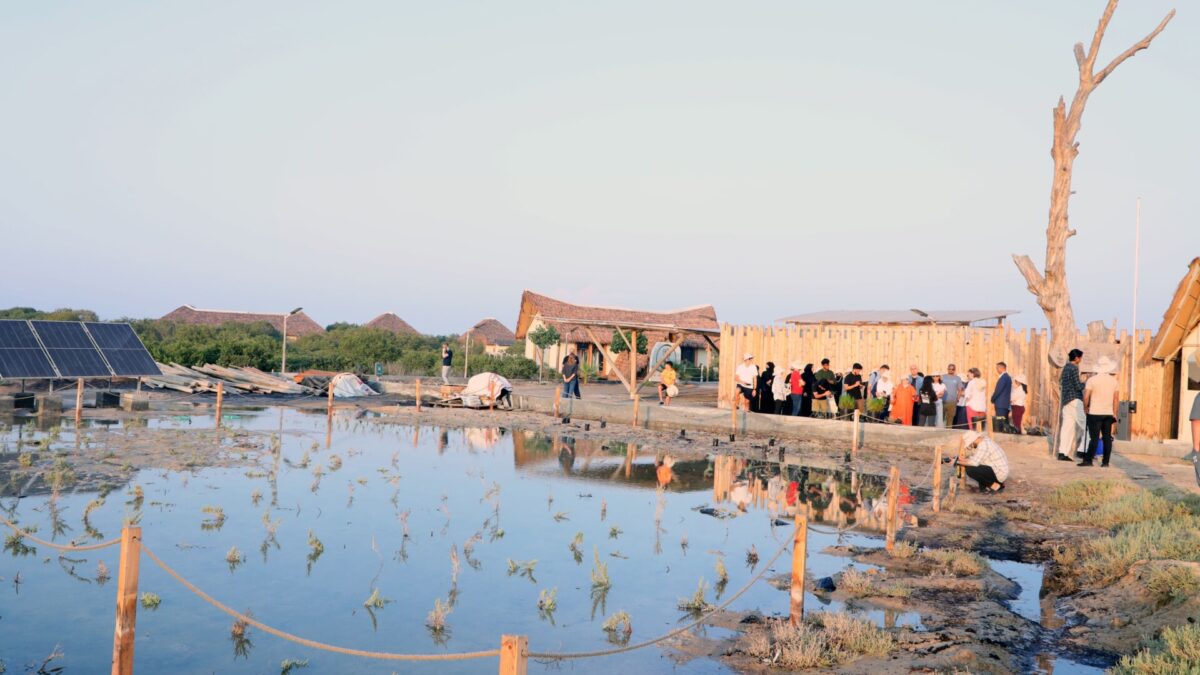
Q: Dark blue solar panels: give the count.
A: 3